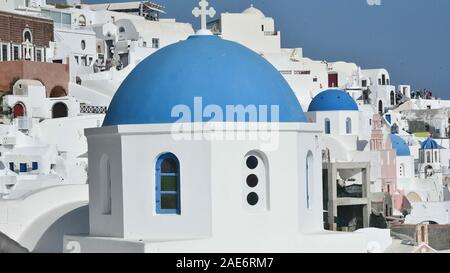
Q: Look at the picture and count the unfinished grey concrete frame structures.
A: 1